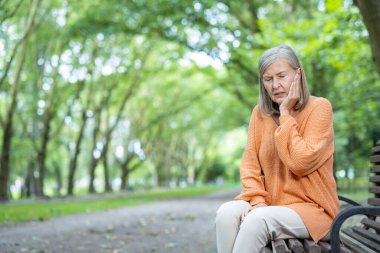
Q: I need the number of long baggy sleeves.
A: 2